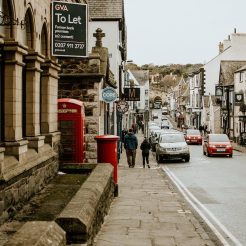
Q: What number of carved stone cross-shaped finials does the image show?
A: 1